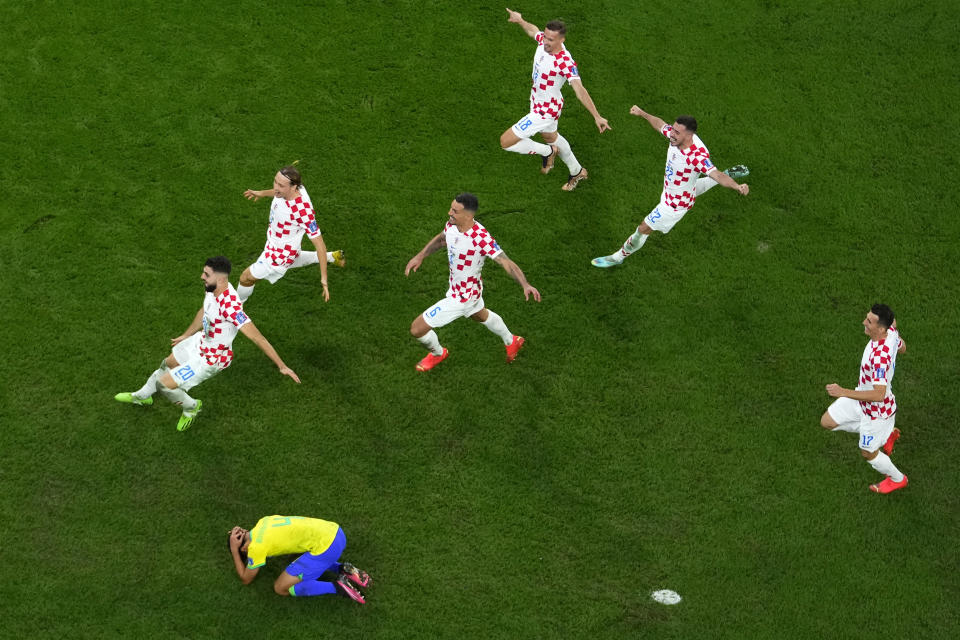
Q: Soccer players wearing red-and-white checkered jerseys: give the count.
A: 6